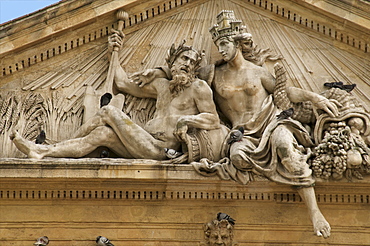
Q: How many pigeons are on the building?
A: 11